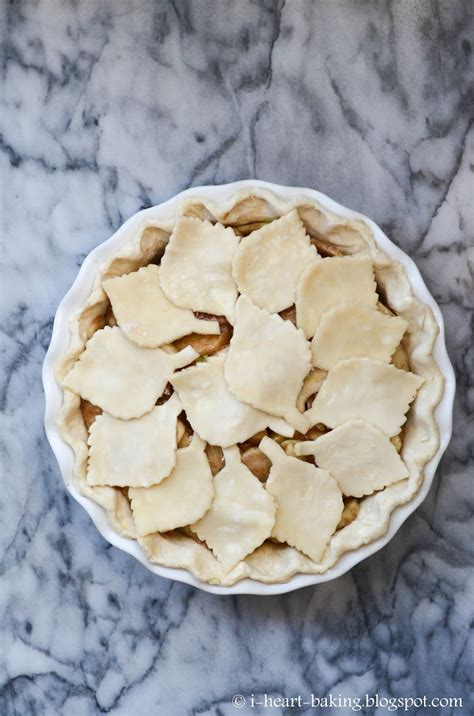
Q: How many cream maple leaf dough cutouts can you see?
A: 14